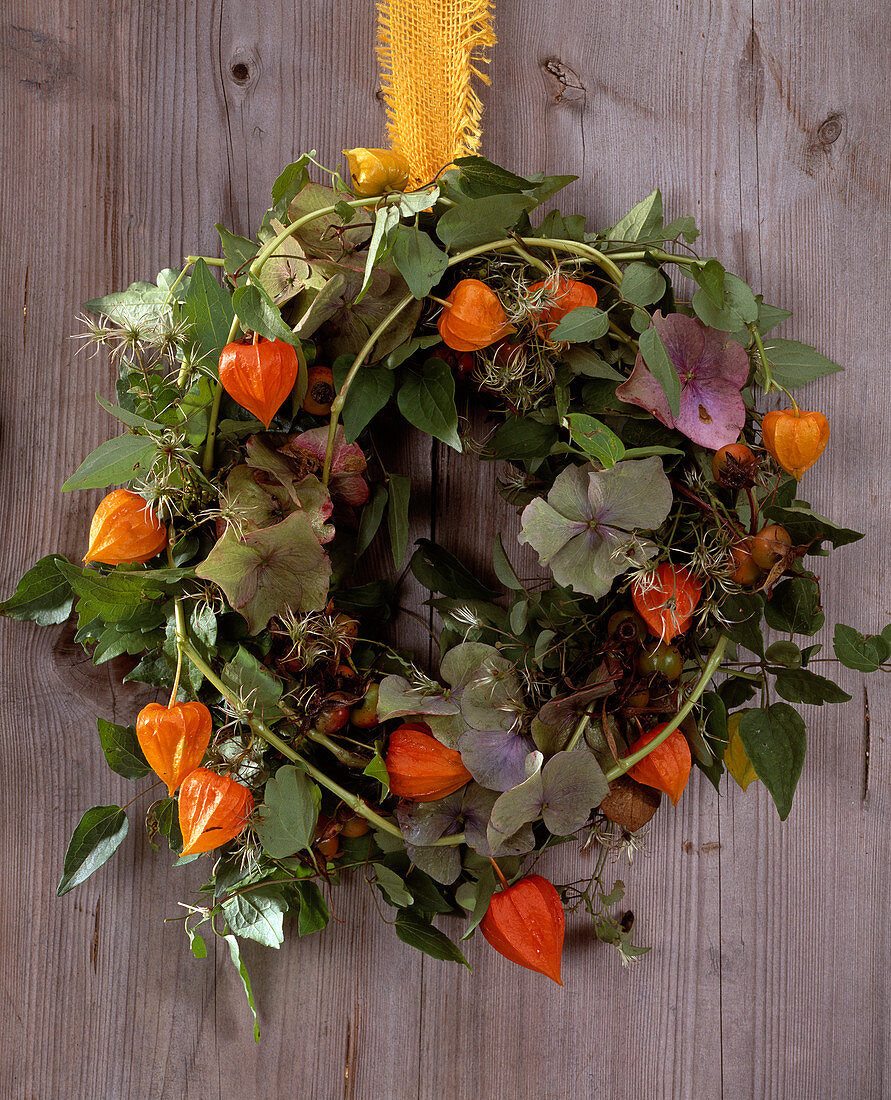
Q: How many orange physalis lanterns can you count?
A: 11